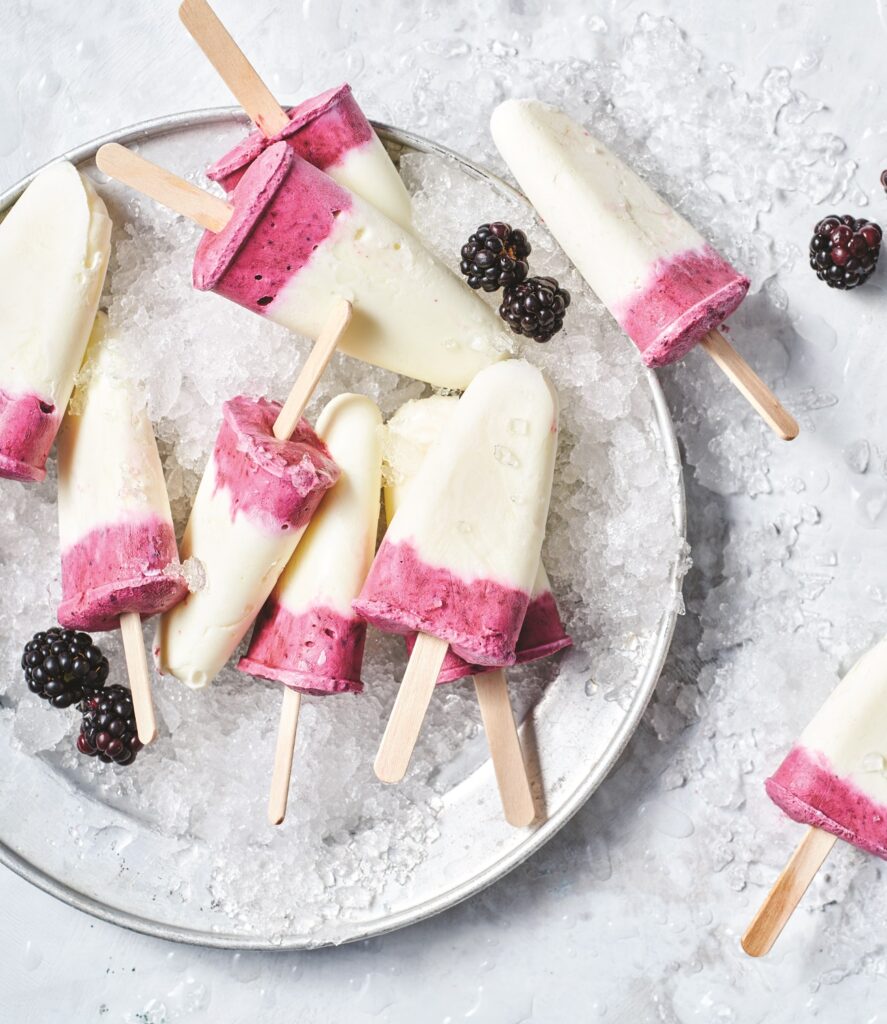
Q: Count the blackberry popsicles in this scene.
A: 10